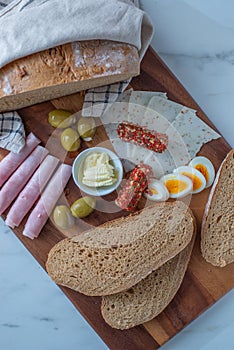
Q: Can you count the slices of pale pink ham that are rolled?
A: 4